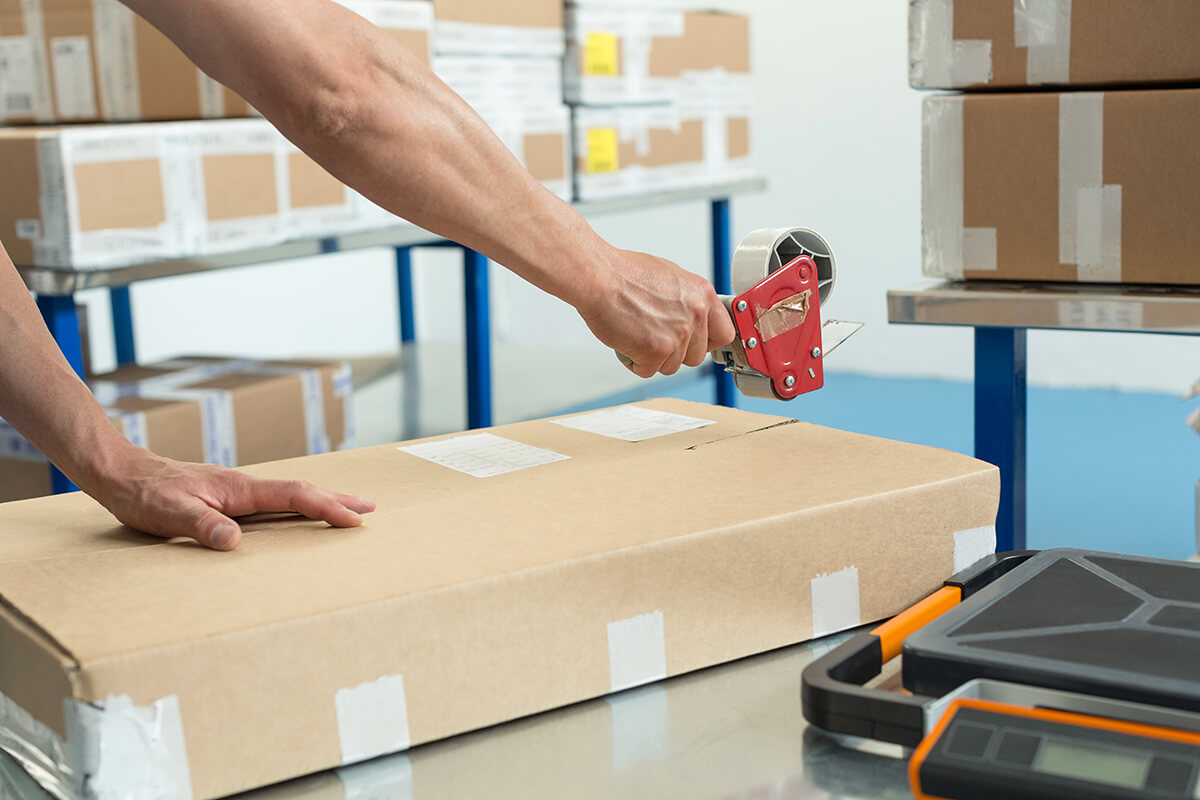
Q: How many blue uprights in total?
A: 6